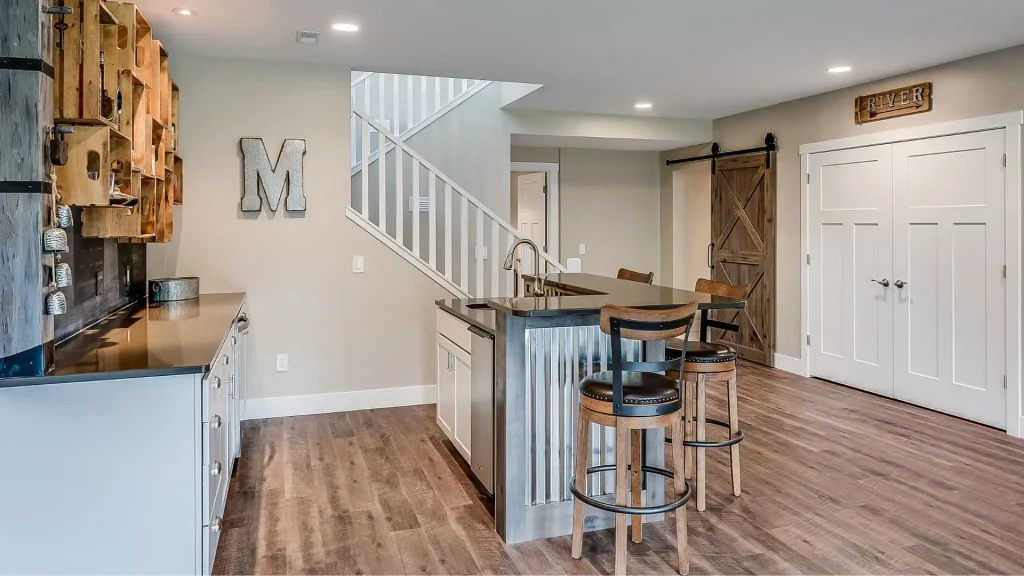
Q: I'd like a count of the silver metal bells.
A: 4